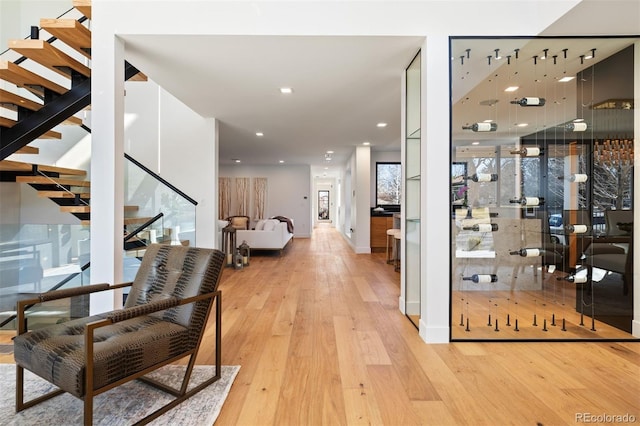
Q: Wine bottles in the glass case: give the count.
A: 12